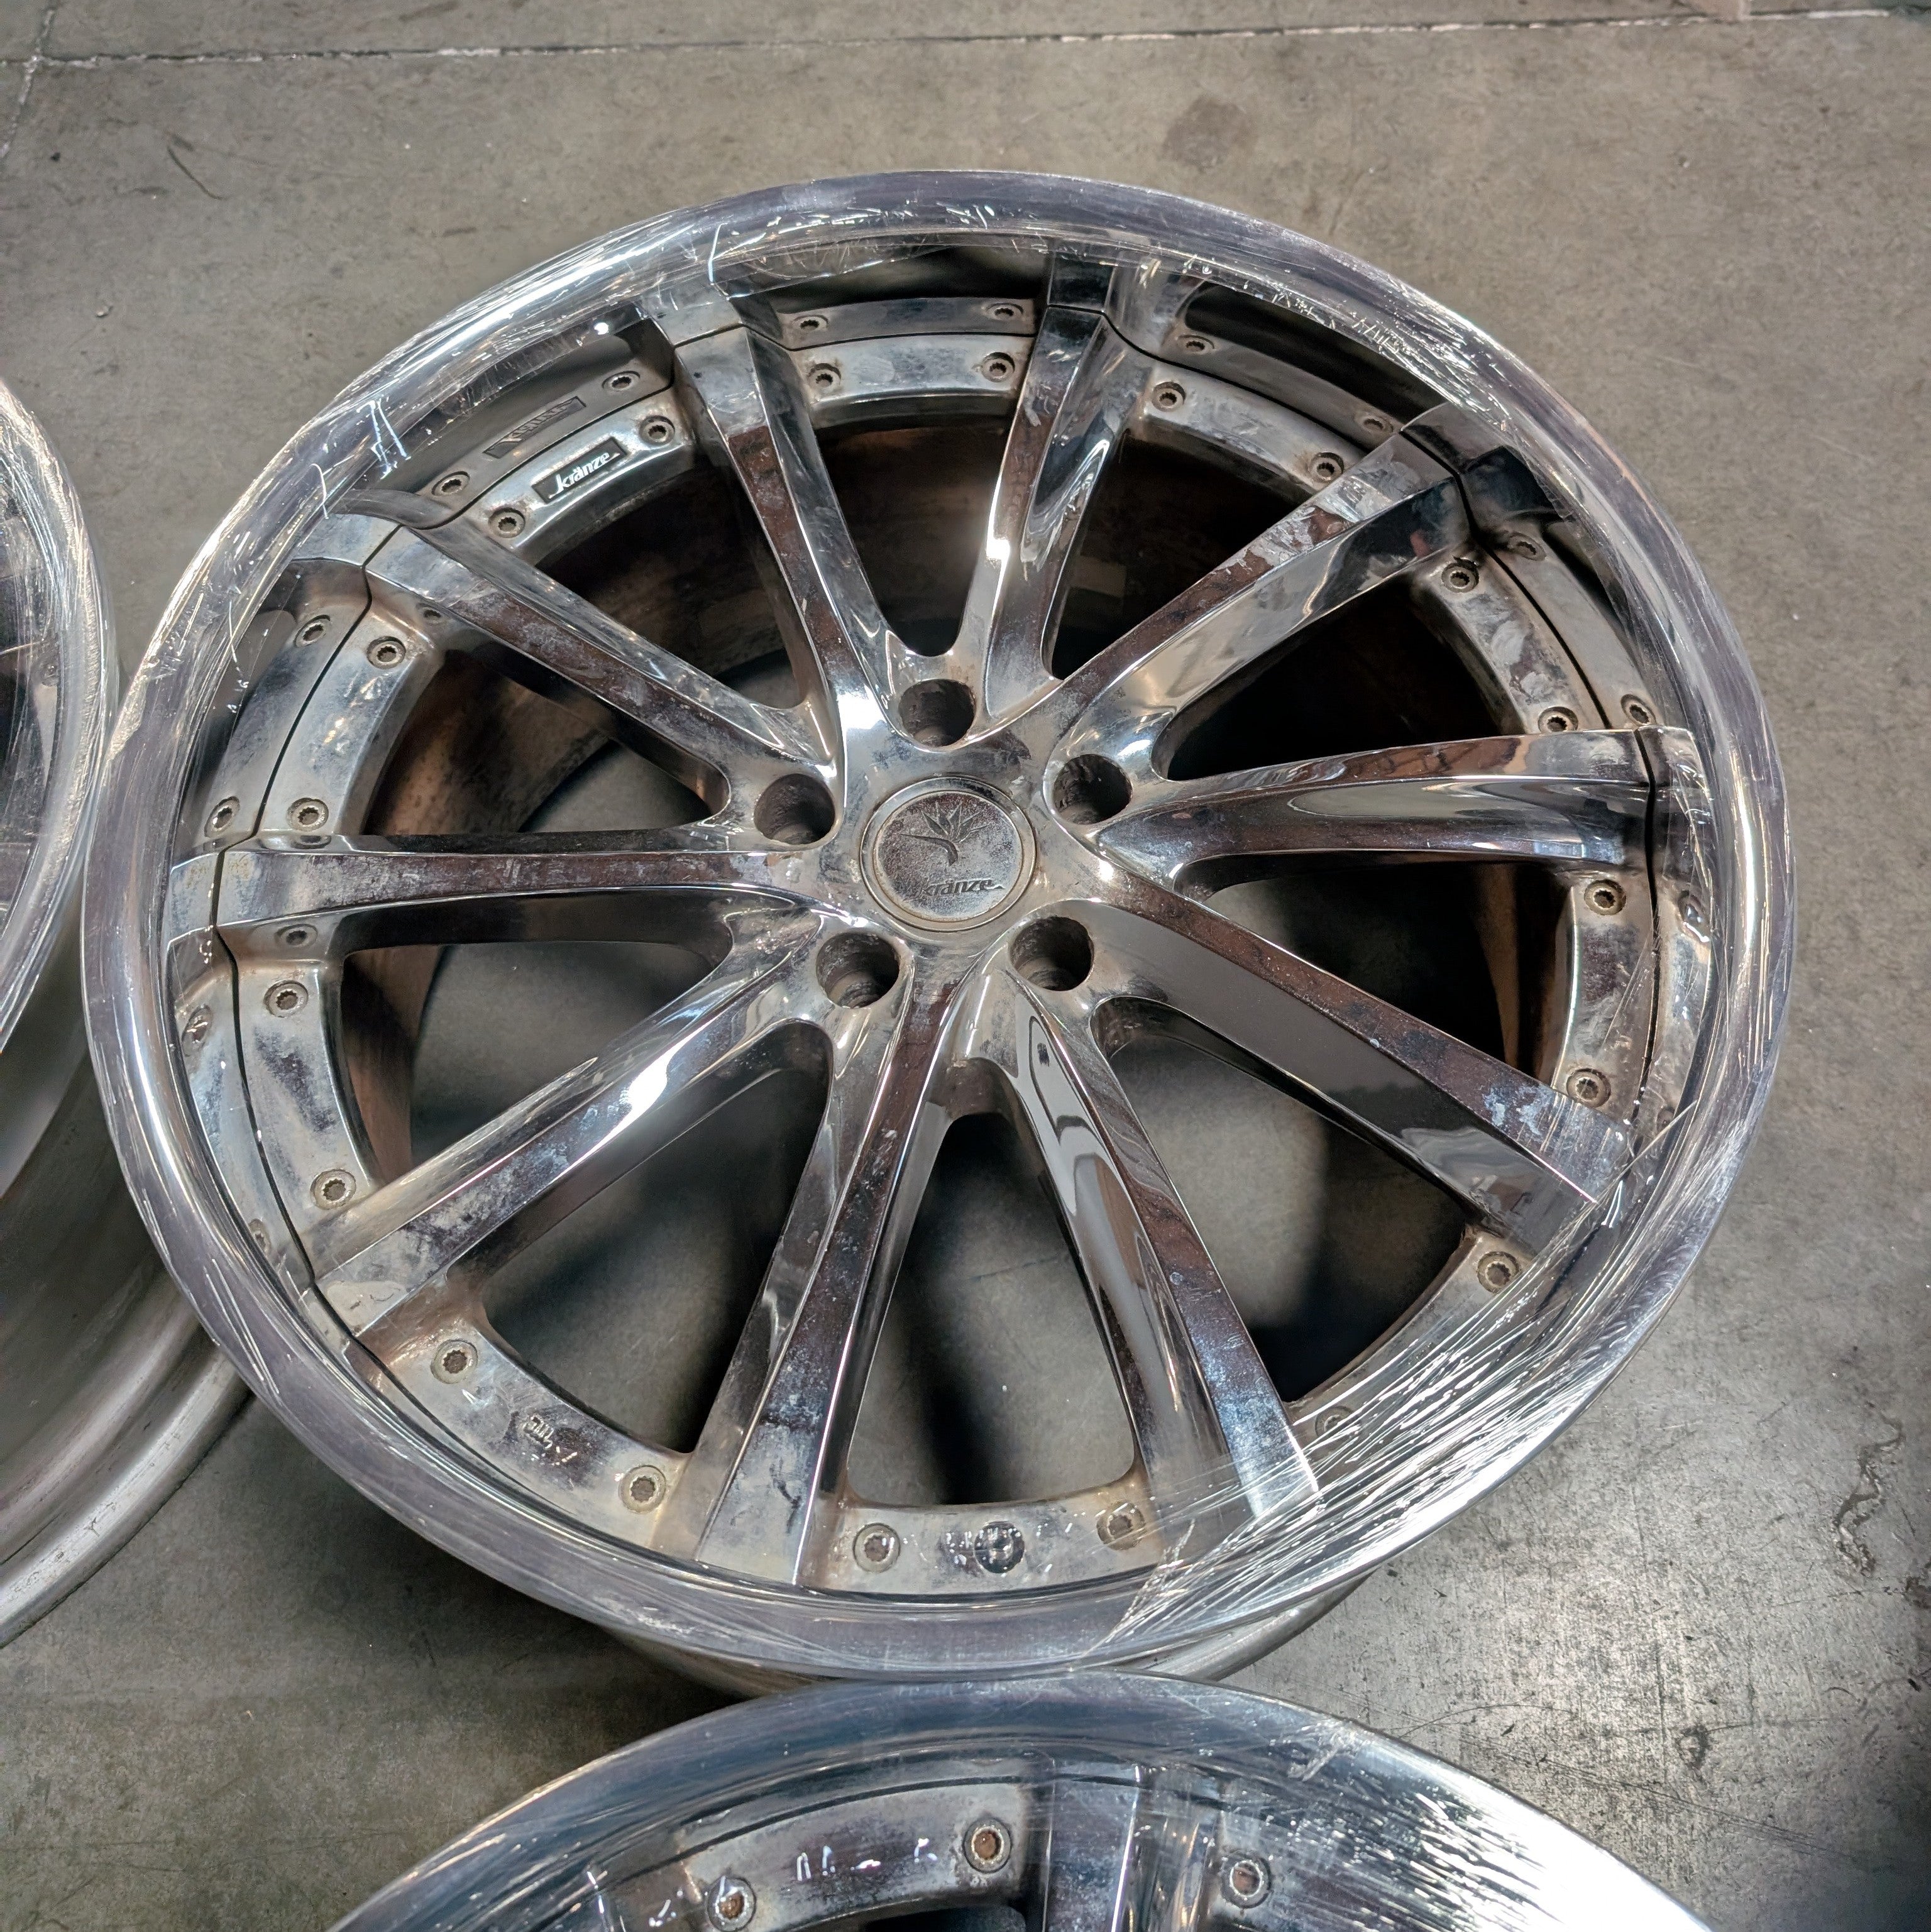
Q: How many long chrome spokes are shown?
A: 10